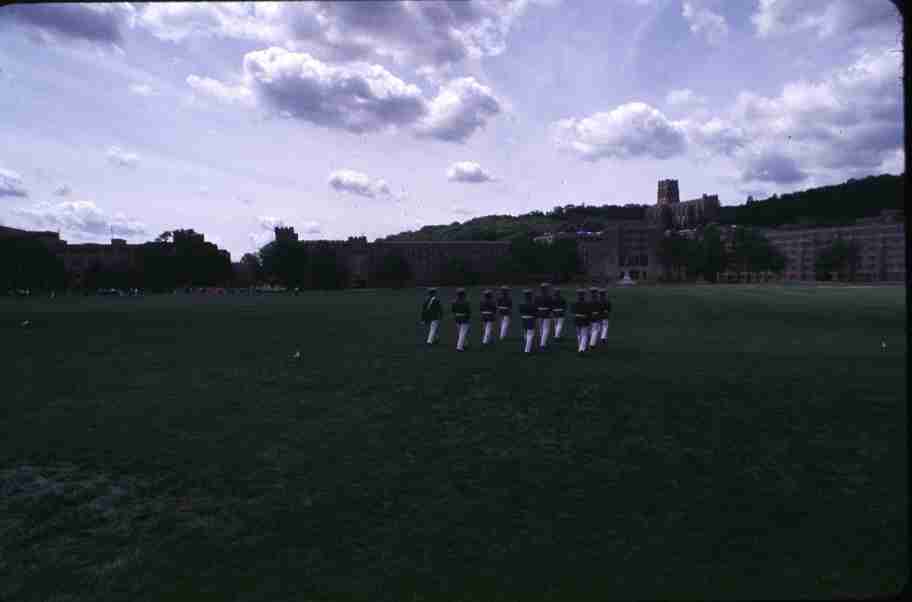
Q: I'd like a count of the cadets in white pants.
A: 10